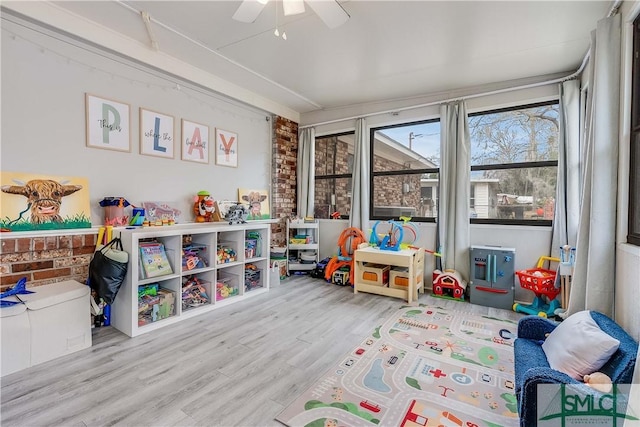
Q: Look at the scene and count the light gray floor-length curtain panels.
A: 5